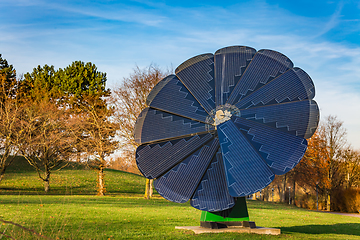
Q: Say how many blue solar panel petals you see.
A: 12